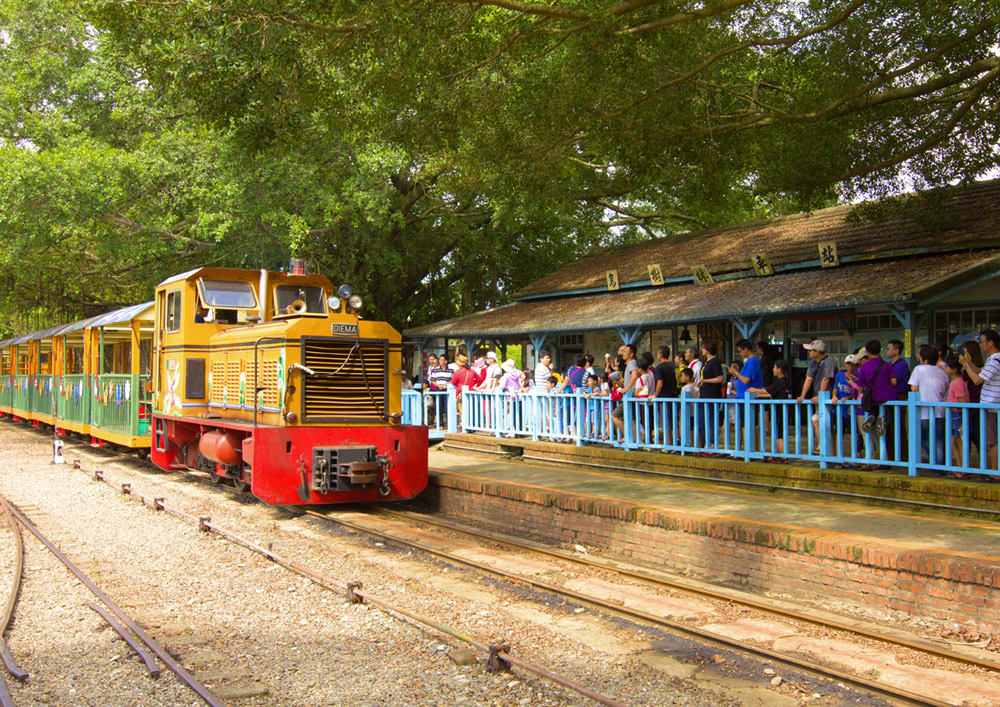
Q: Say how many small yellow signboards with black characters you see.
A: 5